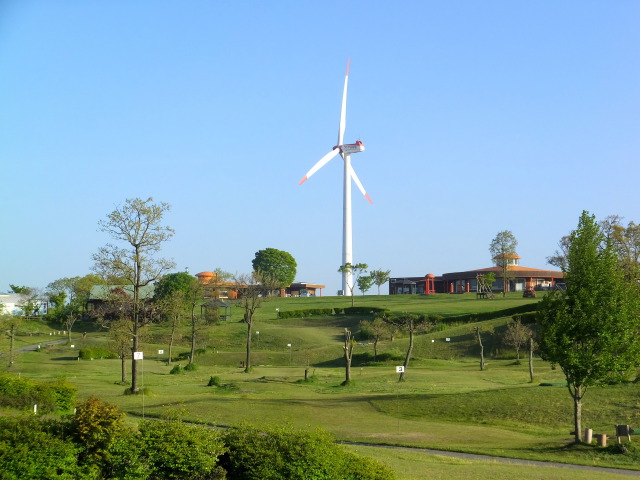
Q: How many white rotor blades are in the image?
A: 3